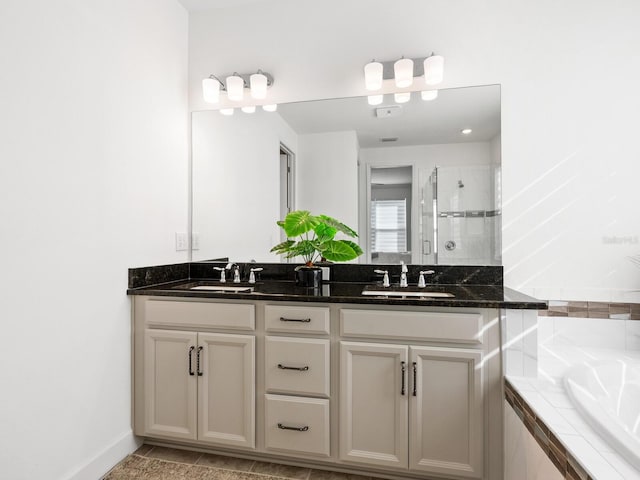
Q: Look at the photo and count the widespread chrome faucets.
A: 2